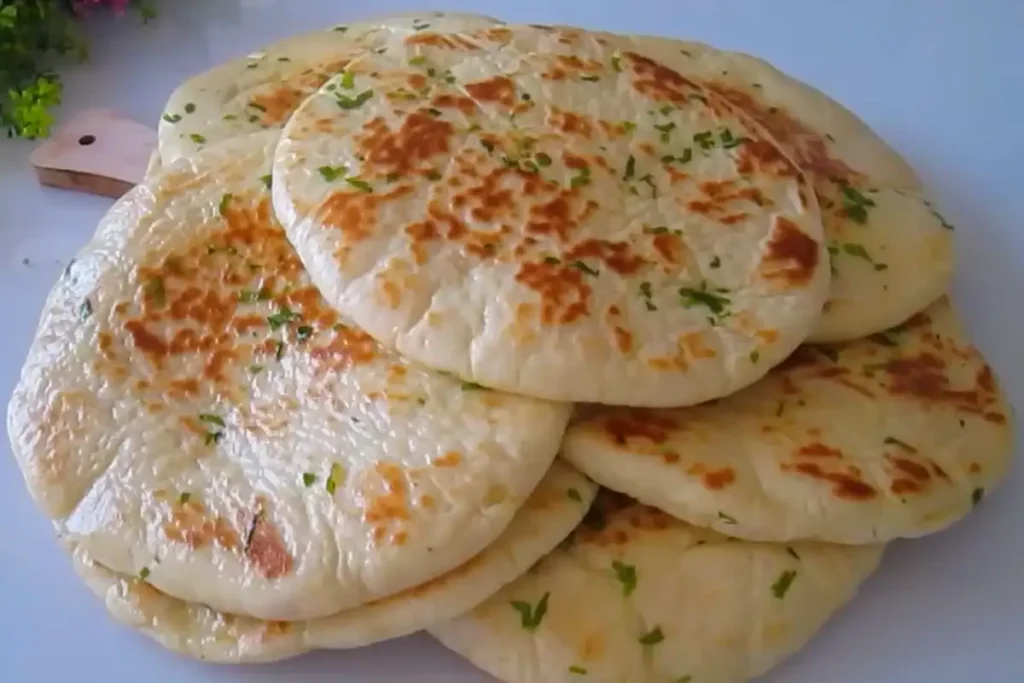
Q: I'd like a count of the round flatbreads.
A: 7